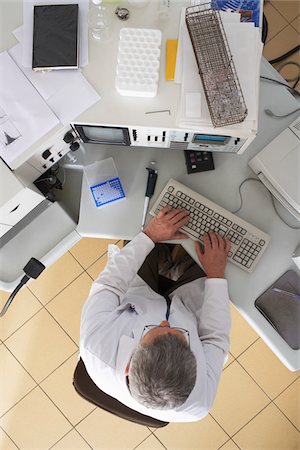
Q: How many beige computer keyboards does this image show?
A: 1